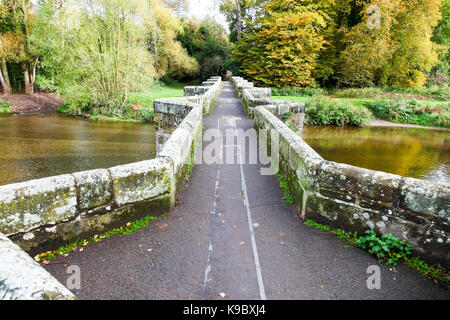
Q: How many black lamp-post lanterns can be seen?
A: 0